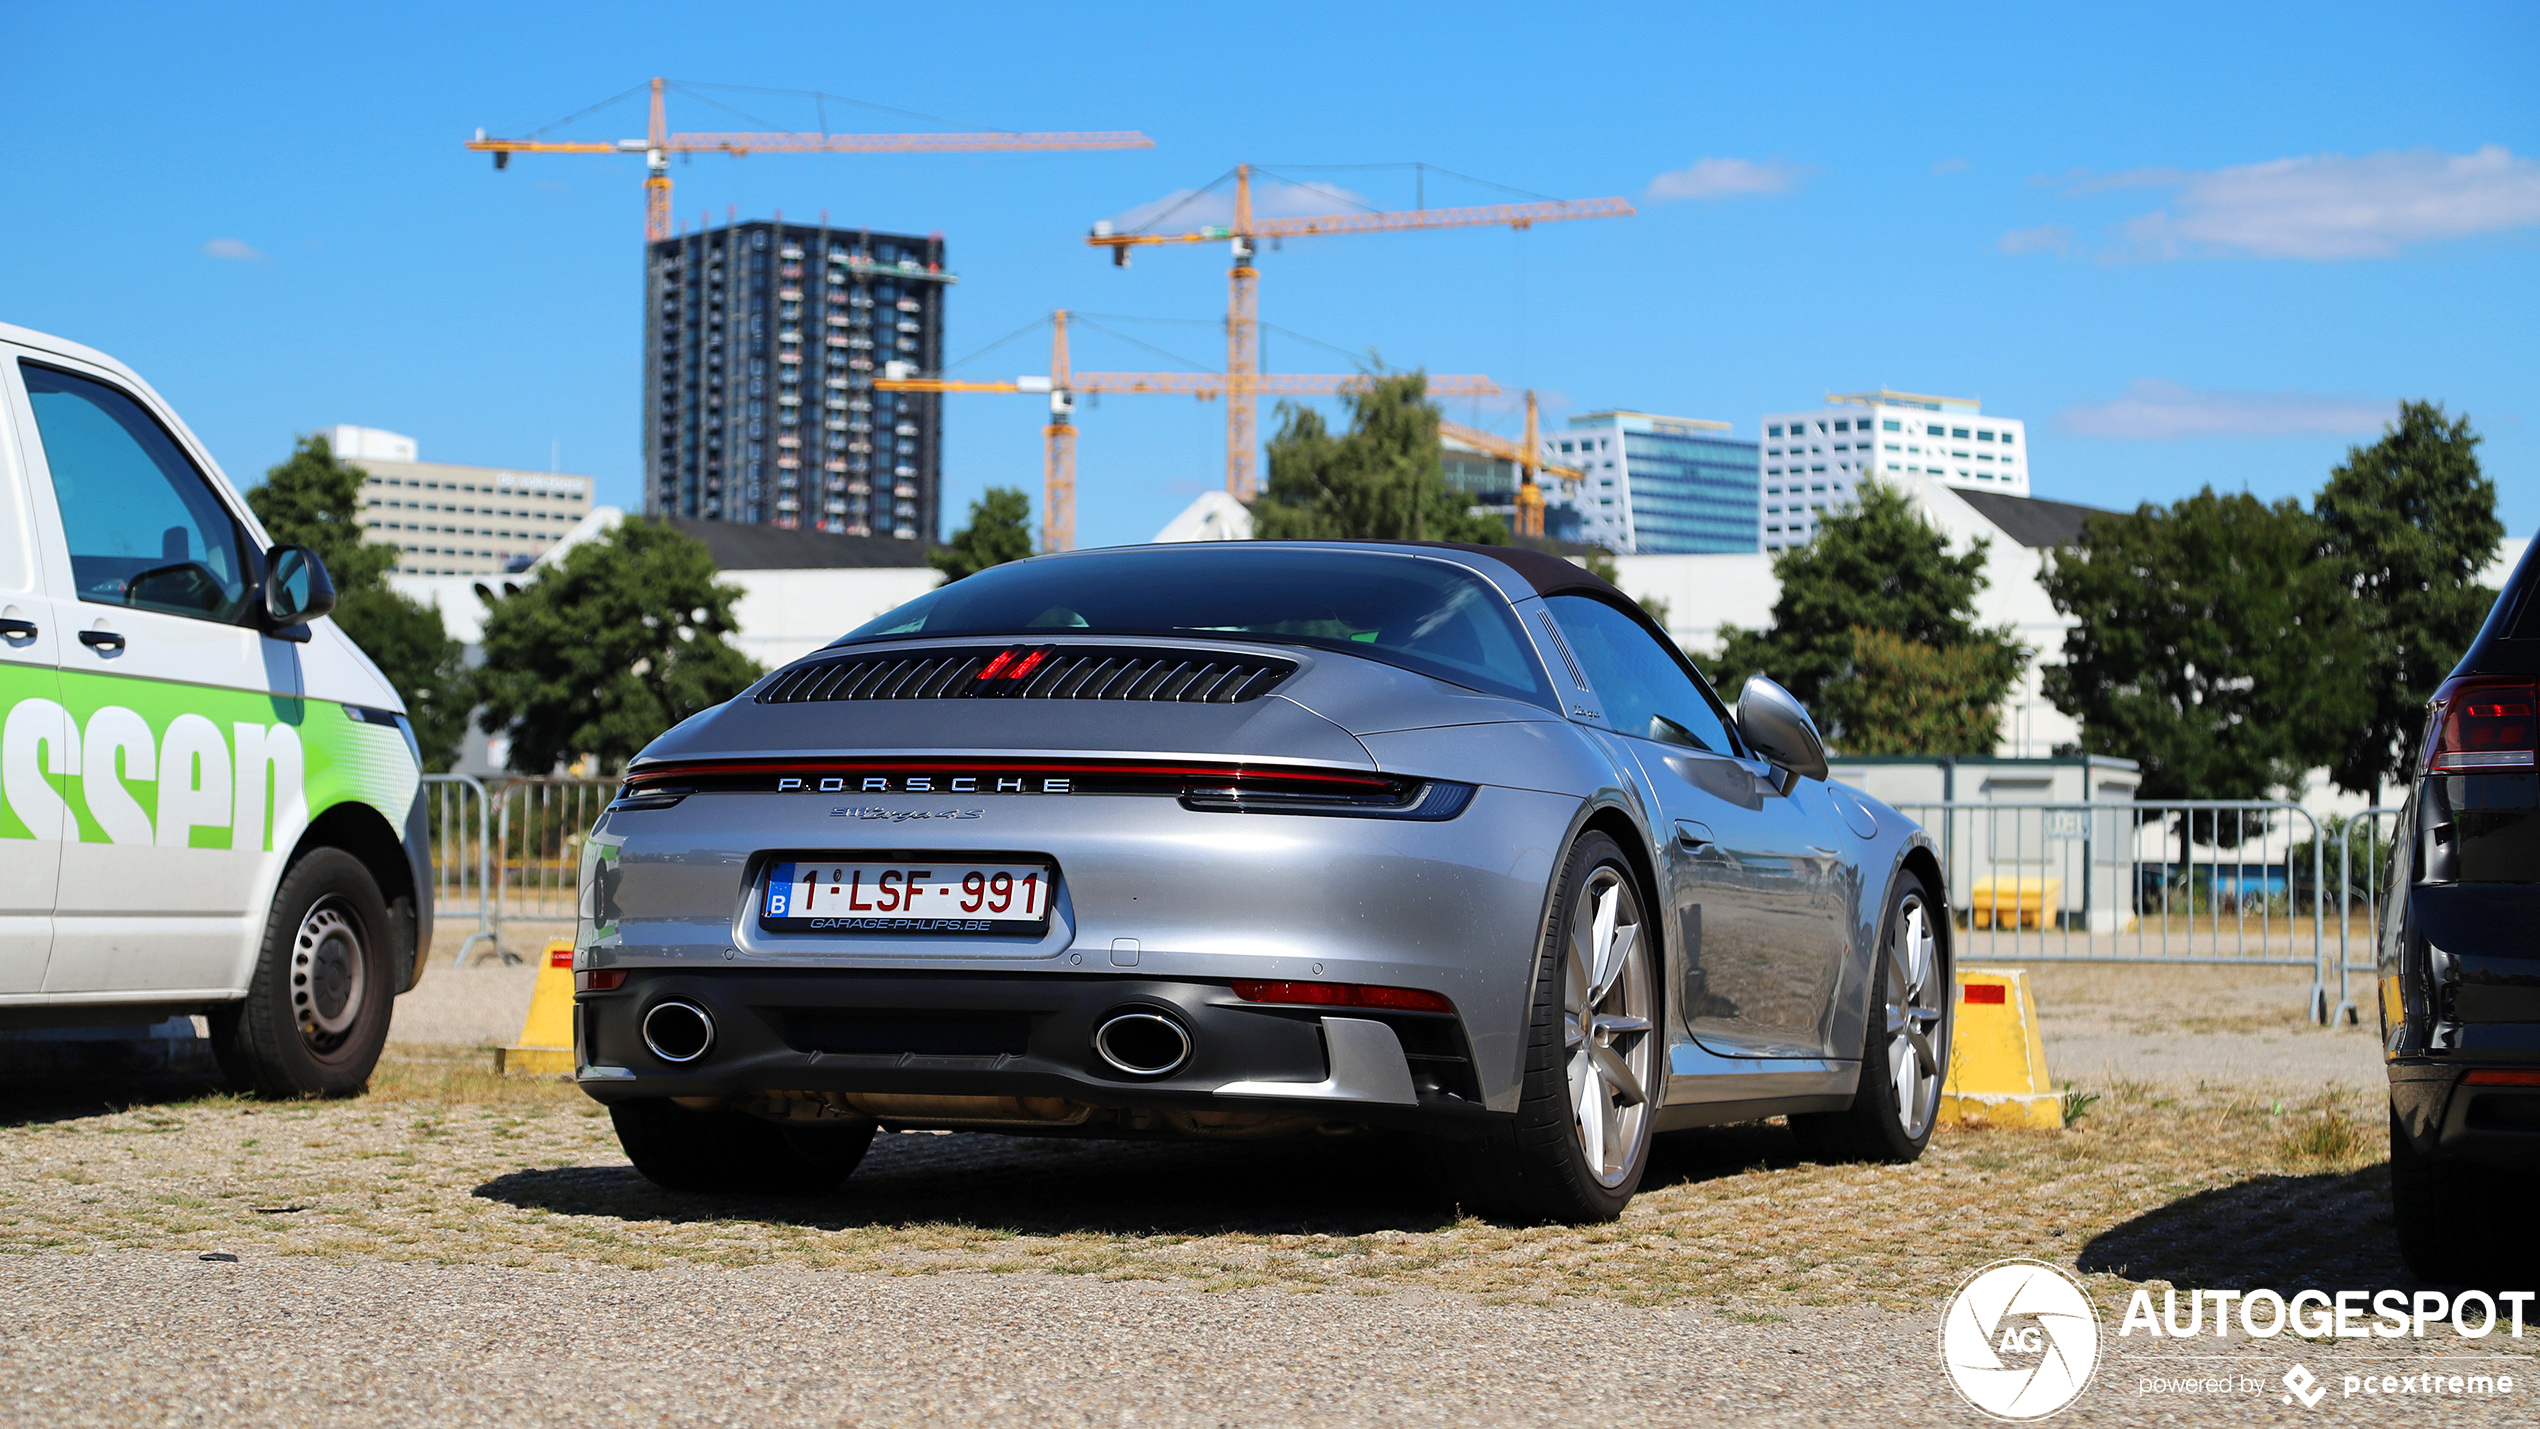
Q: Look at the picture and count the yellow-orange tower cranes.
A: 4